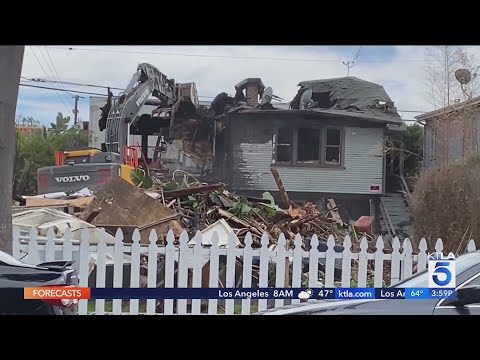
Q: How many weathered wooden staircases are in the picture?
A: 1